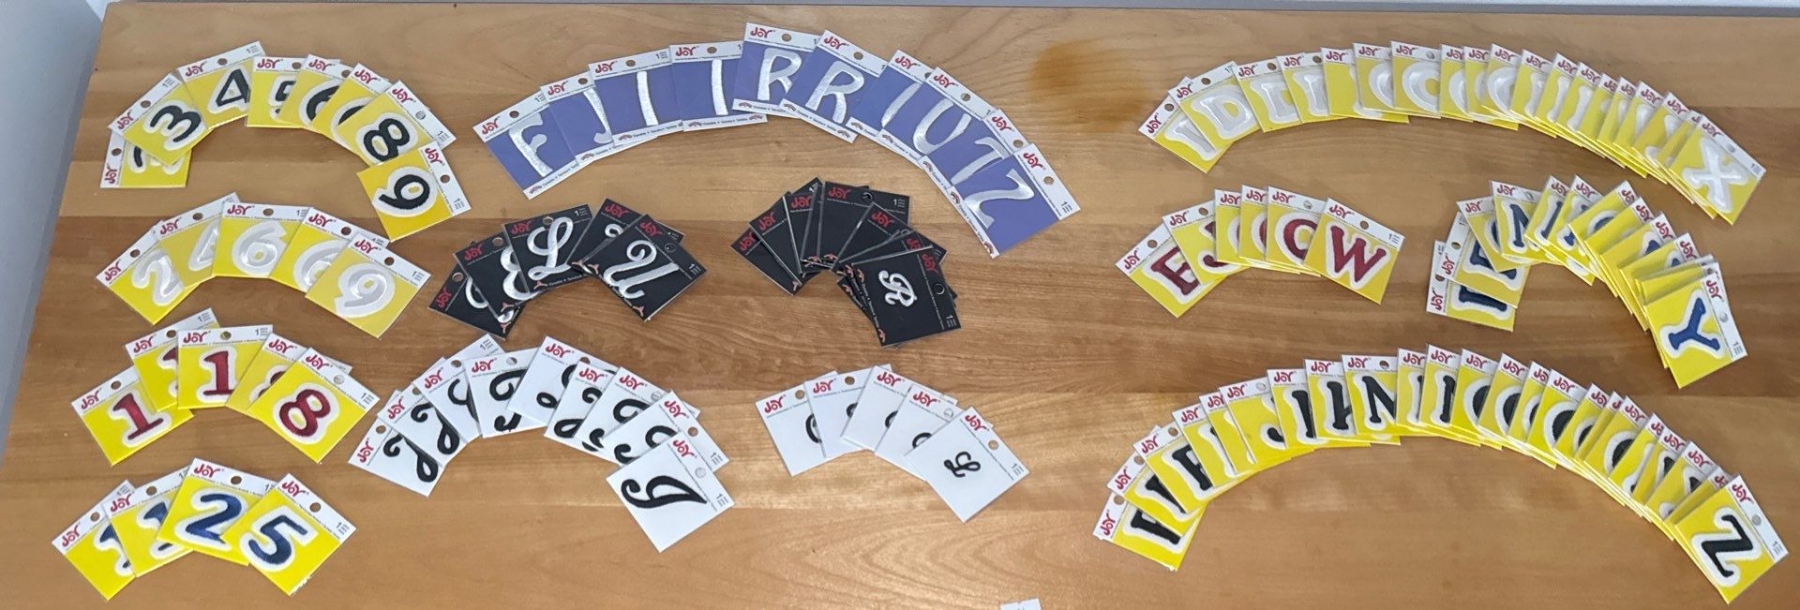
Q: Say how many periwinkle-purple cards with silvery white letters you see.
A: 10